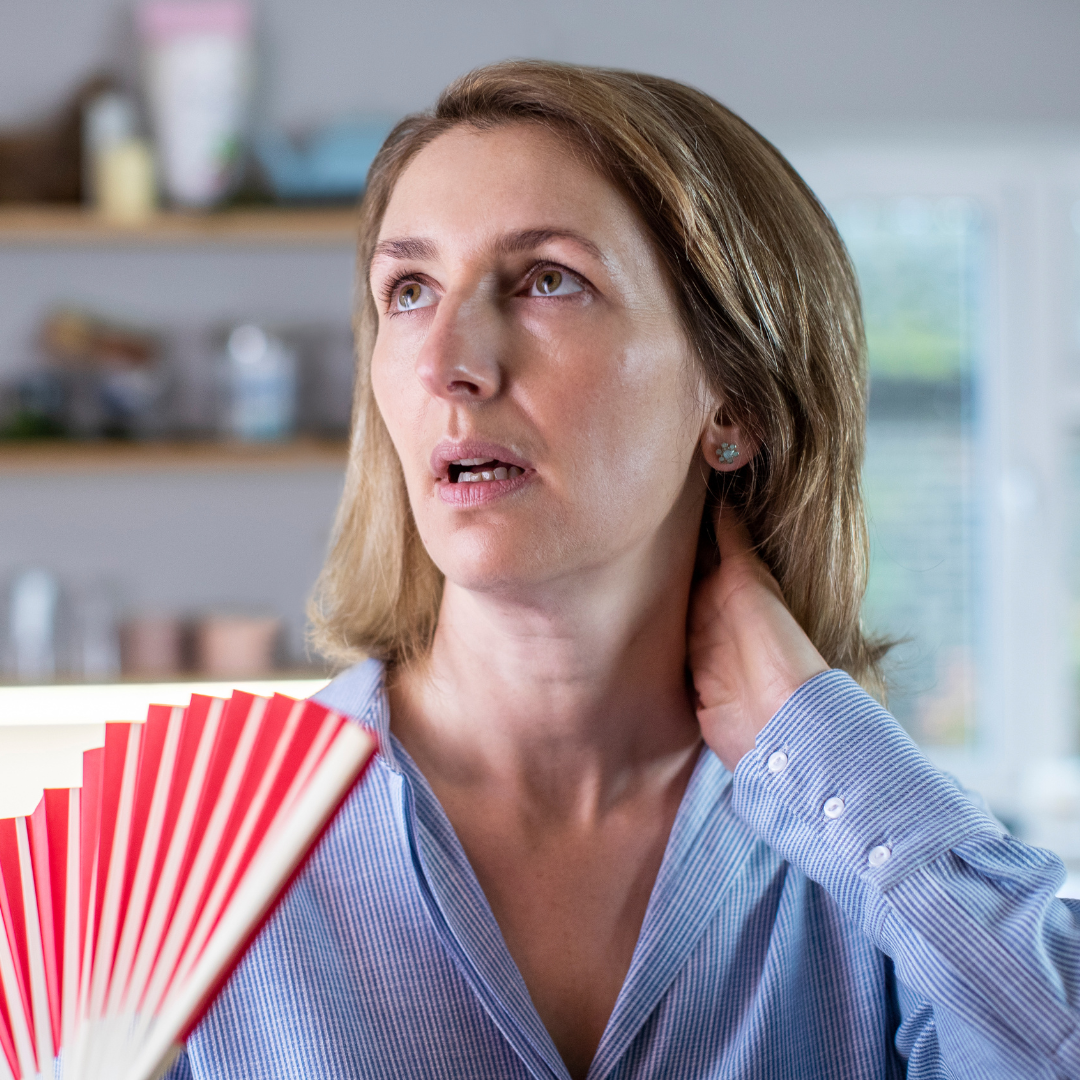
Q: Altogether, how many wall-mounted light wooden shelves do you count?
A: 2